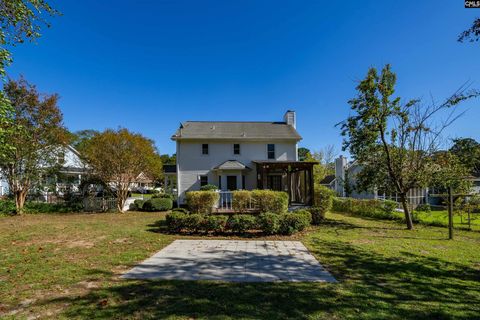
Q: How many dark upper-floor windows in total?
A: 3